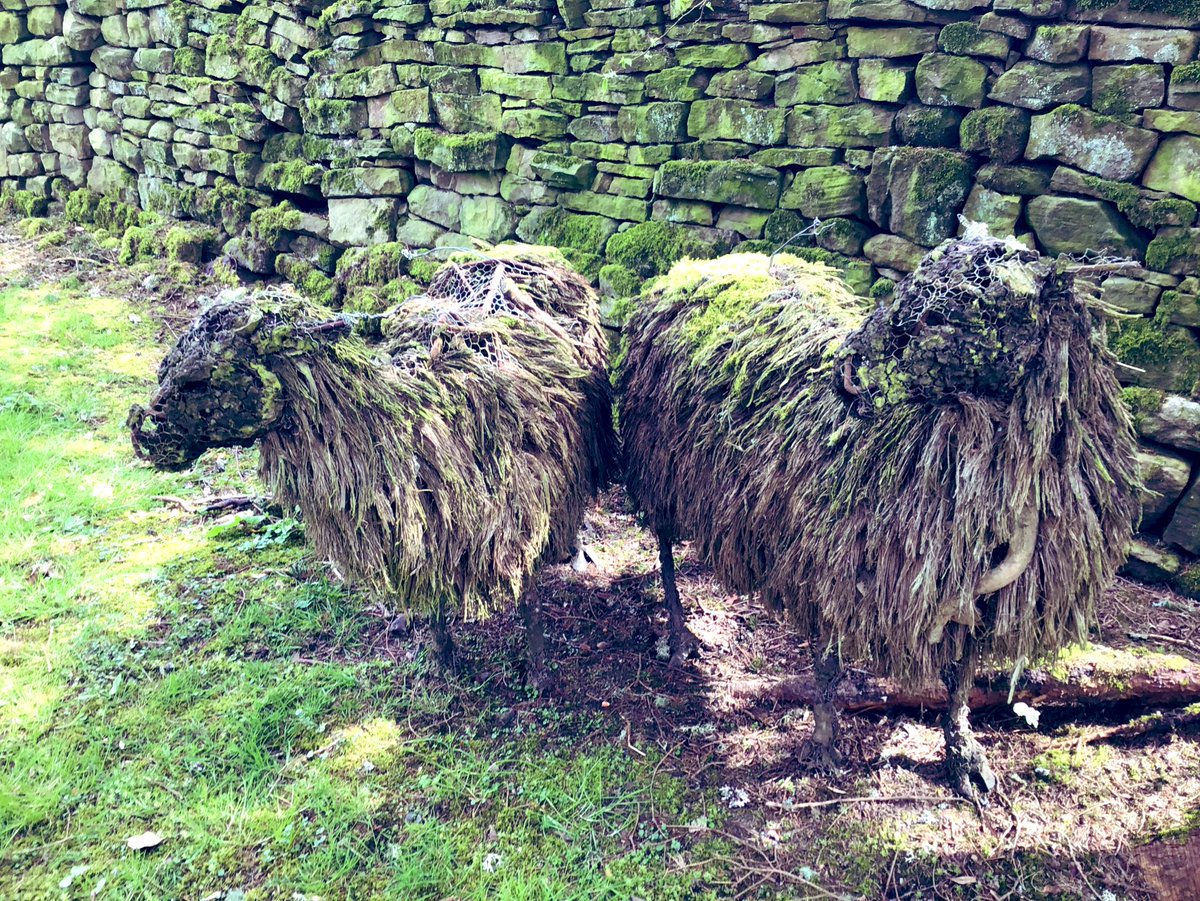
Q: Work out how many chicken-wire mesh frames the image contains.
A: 2